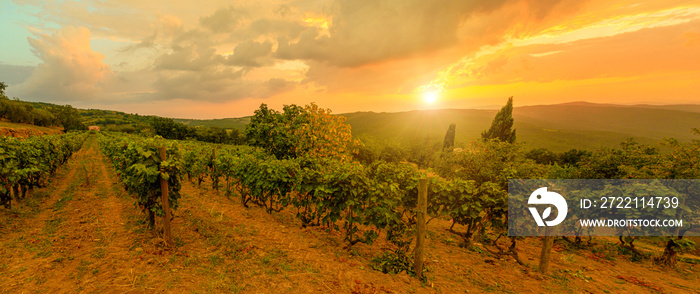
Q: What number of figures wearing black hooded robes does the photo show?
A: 0